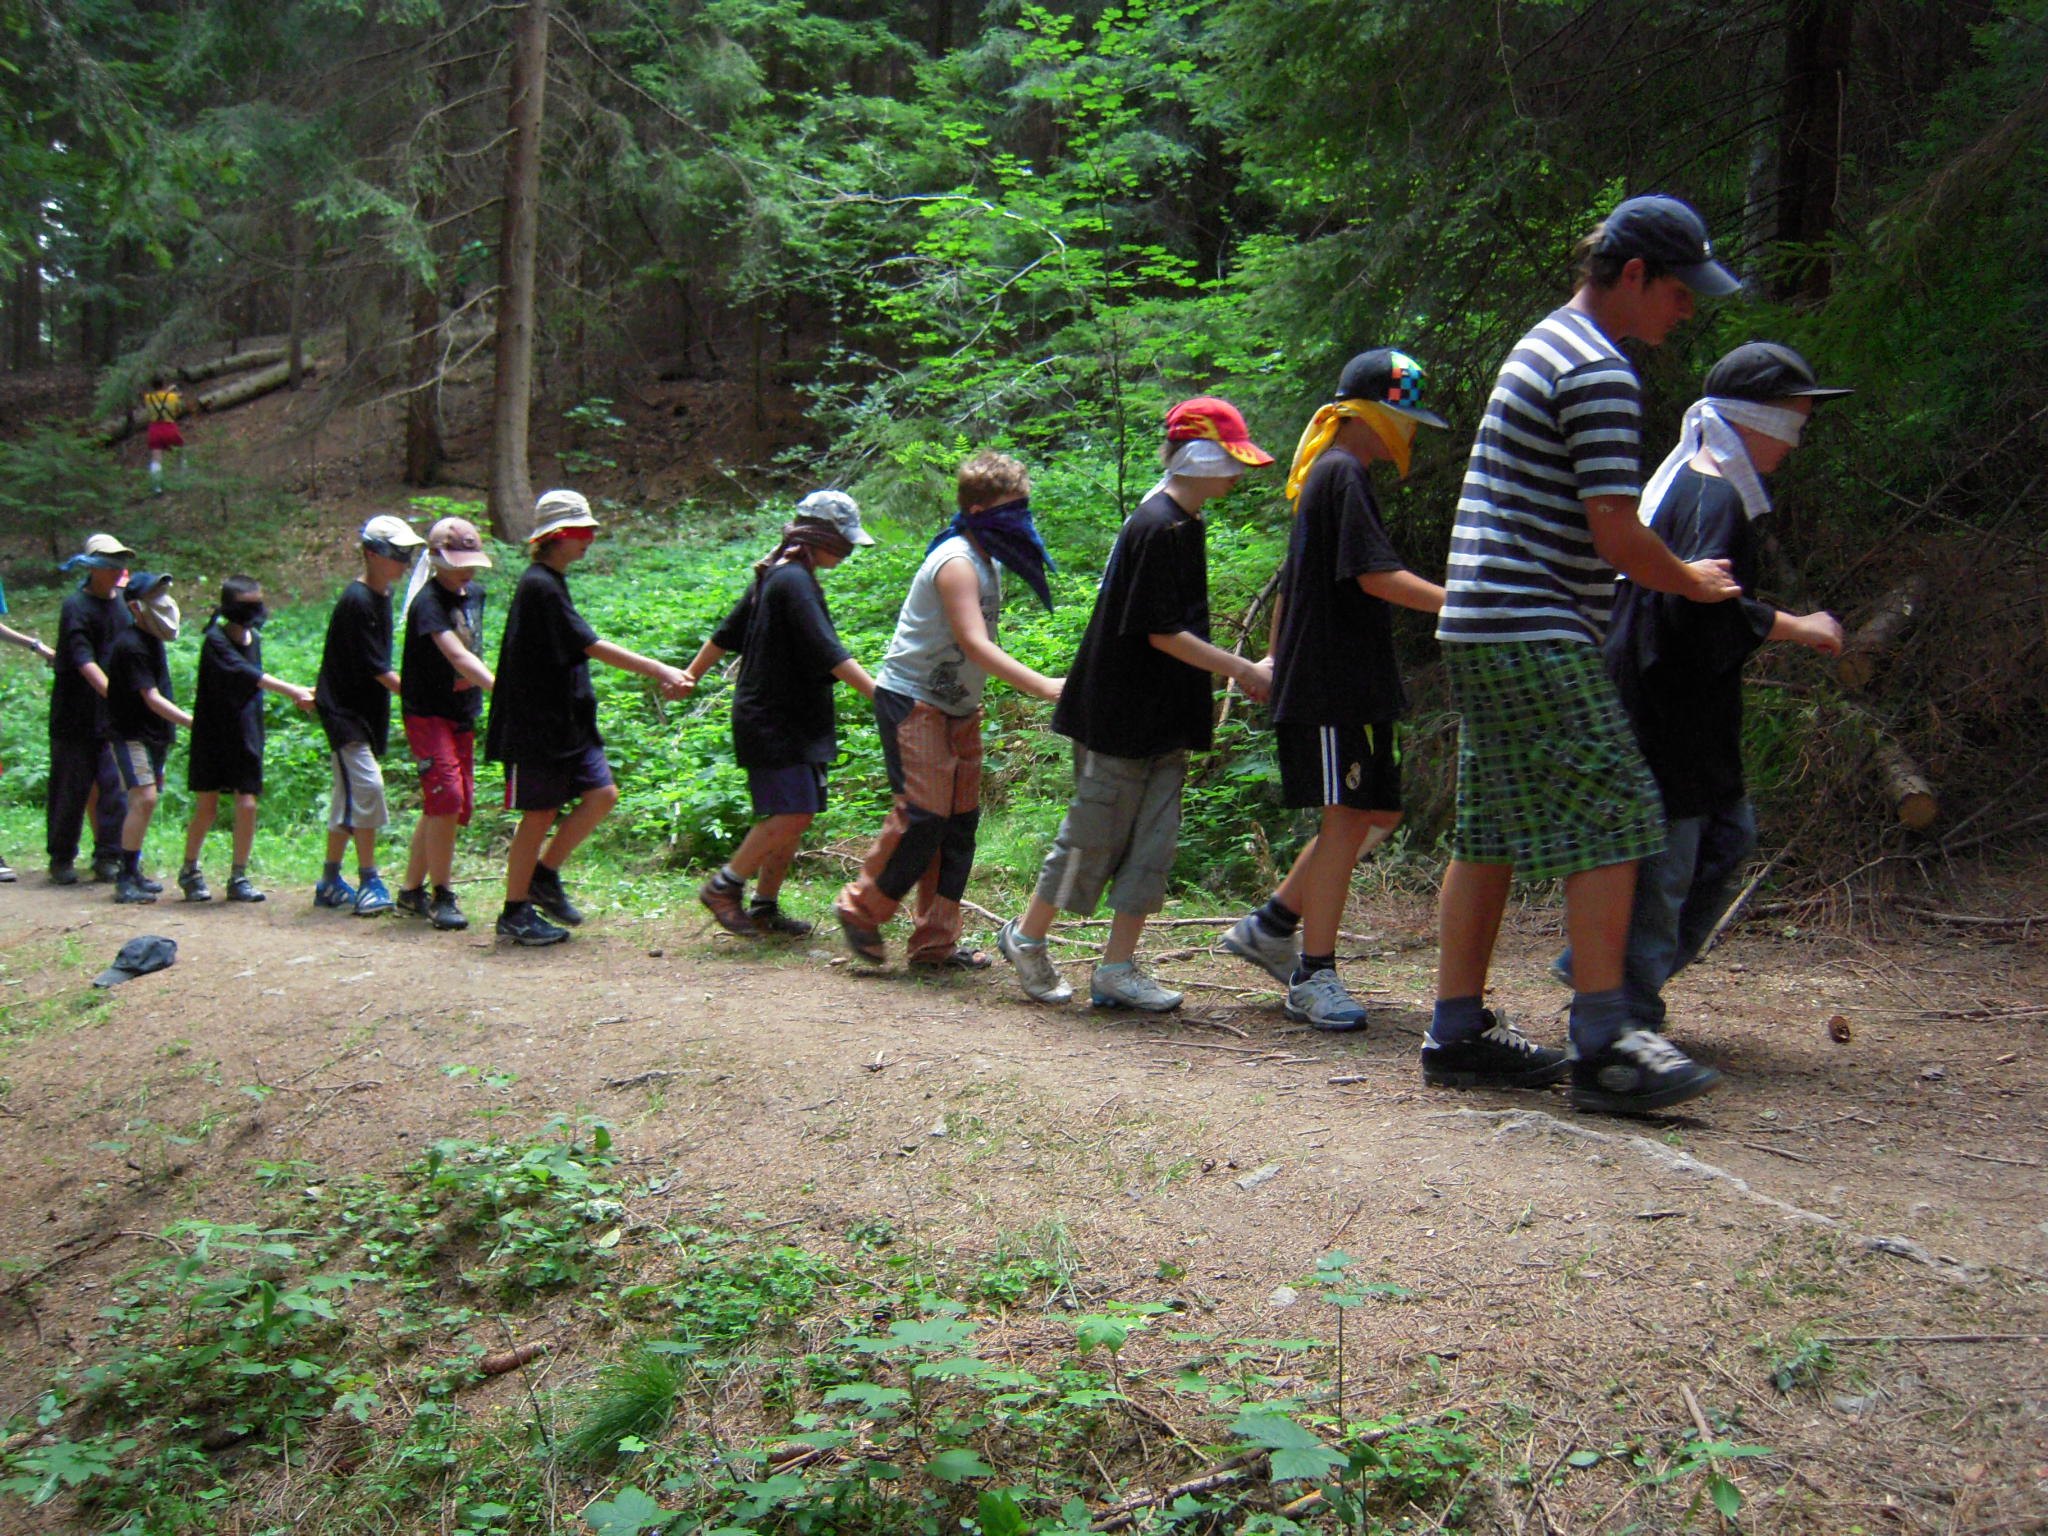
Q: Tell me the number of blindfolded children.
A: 11